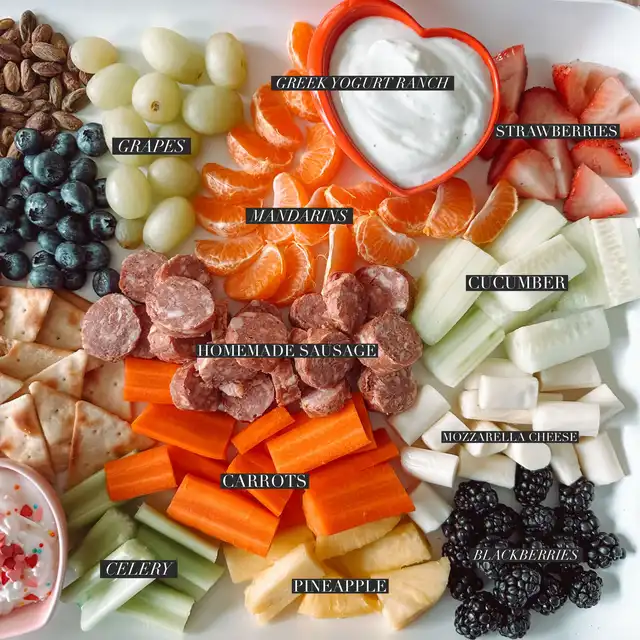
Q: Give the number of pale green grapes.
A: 12